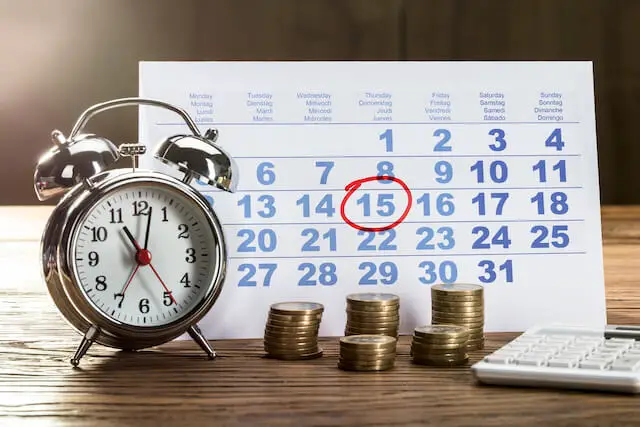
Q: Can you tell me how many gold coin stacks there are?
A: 5